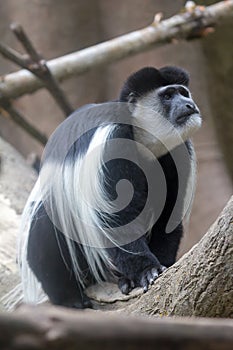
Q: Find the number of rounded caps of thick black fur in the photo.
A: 1